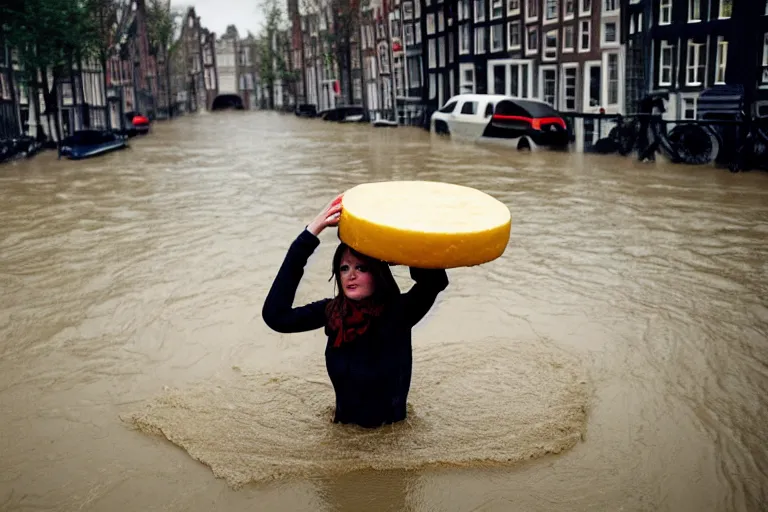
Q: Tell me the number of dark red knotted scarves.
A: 1